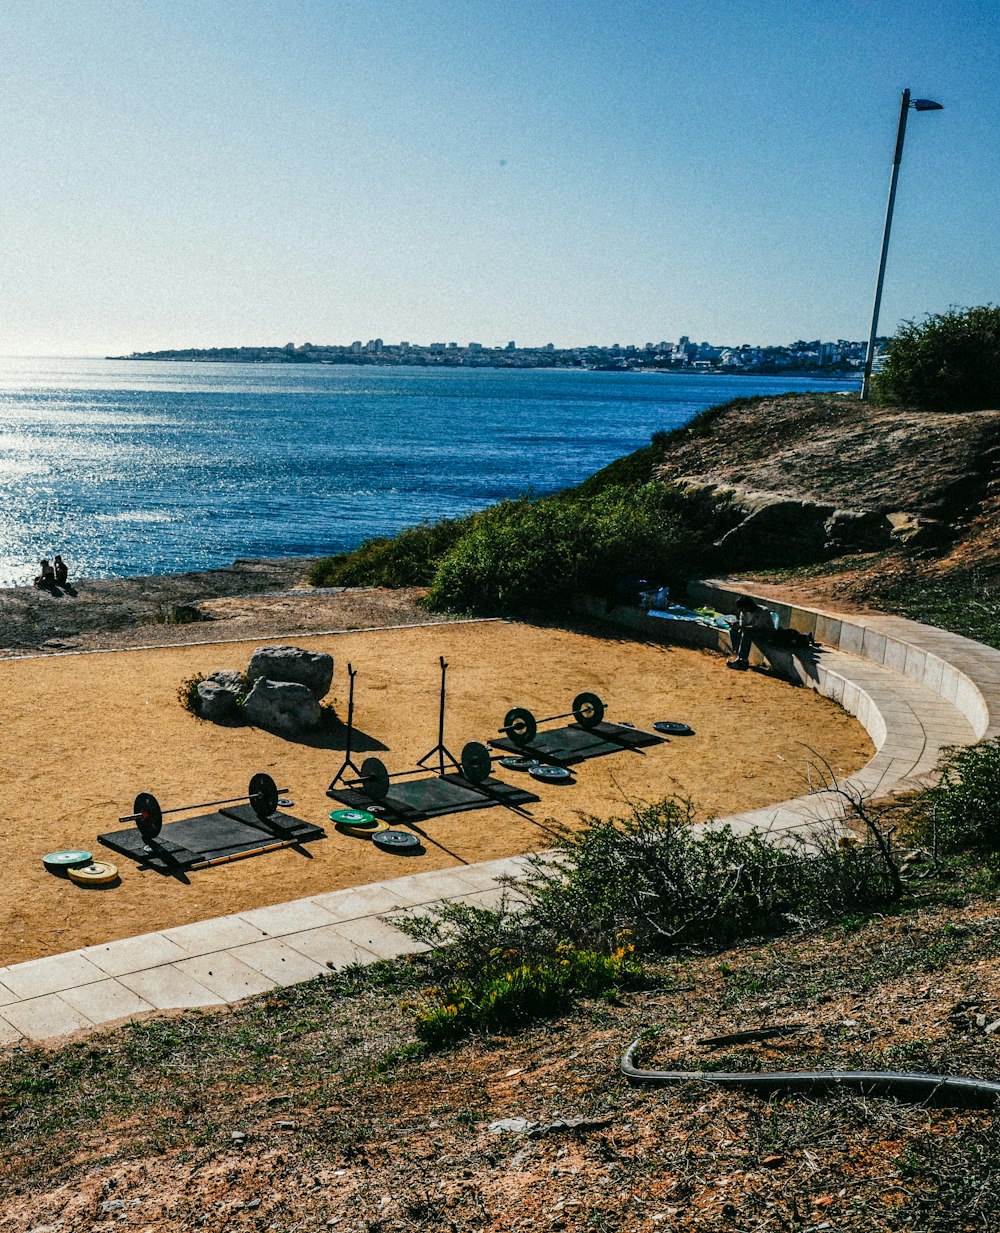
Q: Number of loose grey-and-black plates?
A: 4